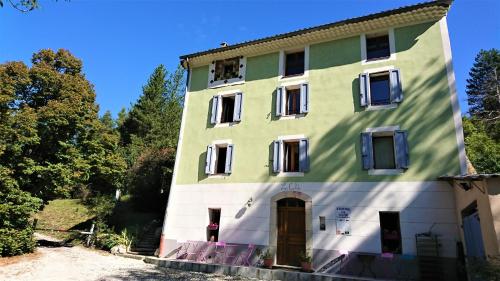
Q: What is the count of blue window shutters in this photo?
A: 12